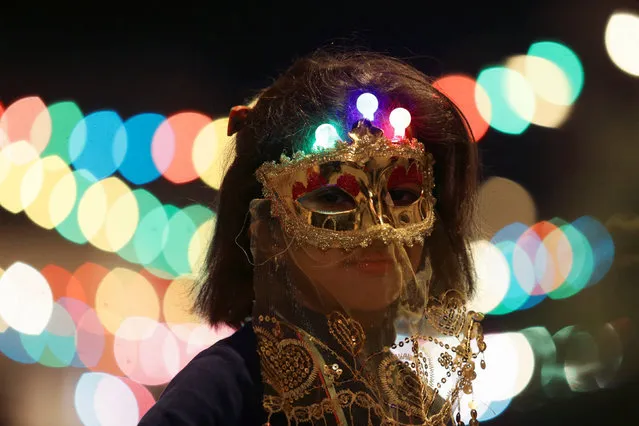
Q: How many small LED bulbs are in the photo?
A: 3